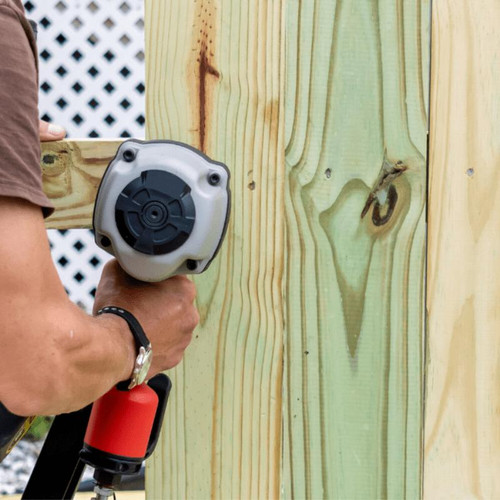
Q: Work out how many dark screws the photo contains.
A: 4